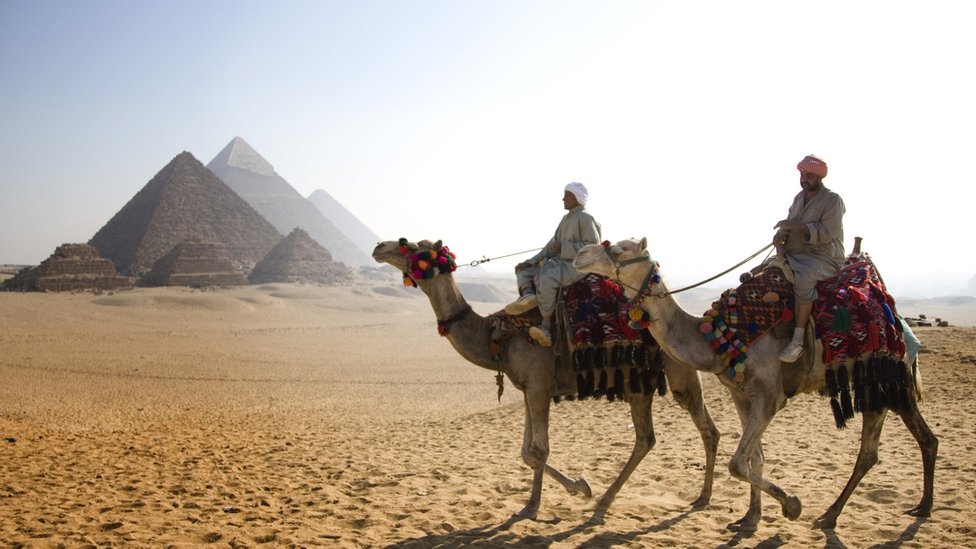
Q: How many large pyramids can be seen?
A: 3